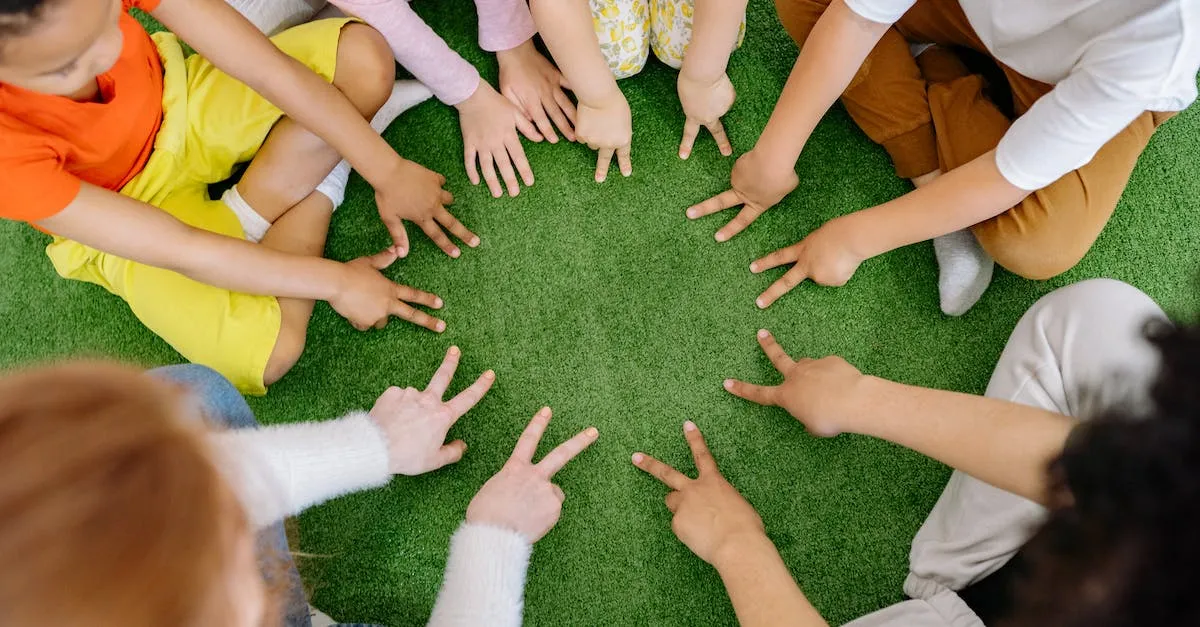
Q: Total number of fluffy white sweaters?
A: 1